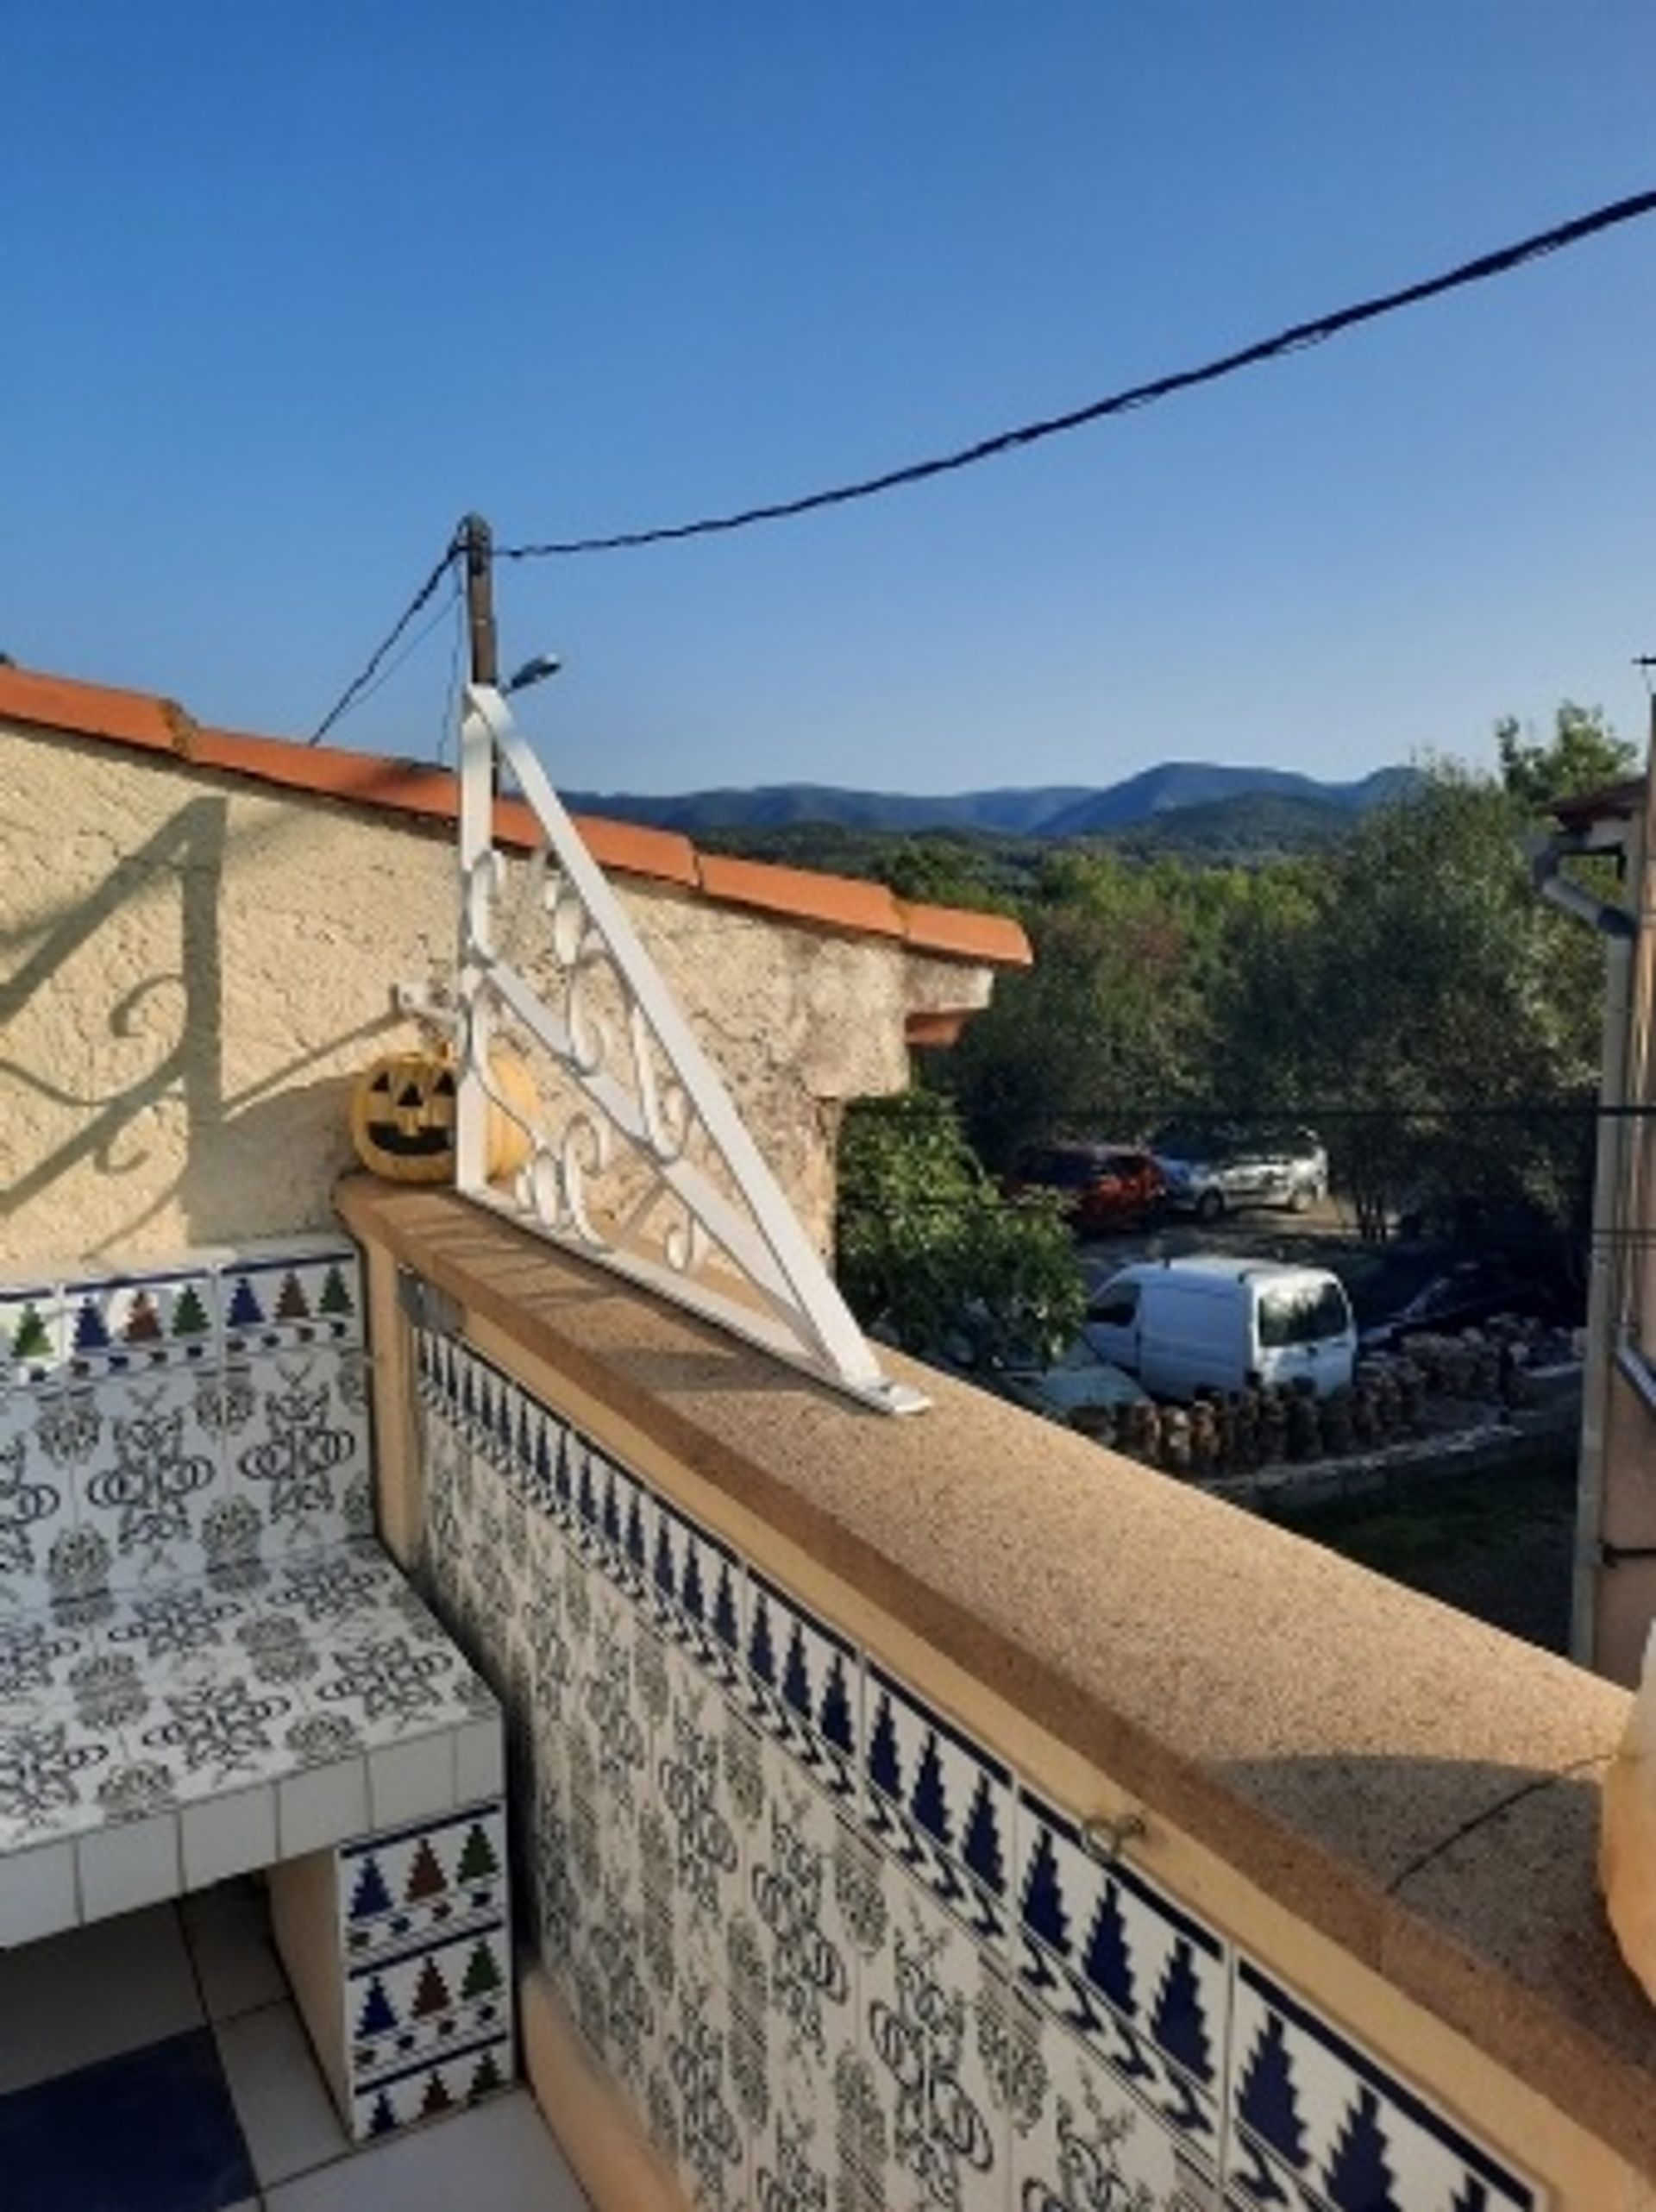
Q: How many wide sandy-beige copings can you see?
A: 1